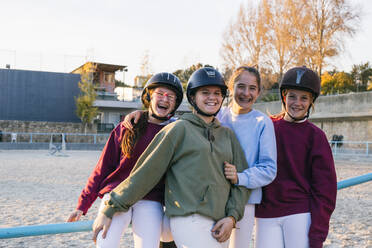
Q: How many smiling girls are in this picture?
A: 4